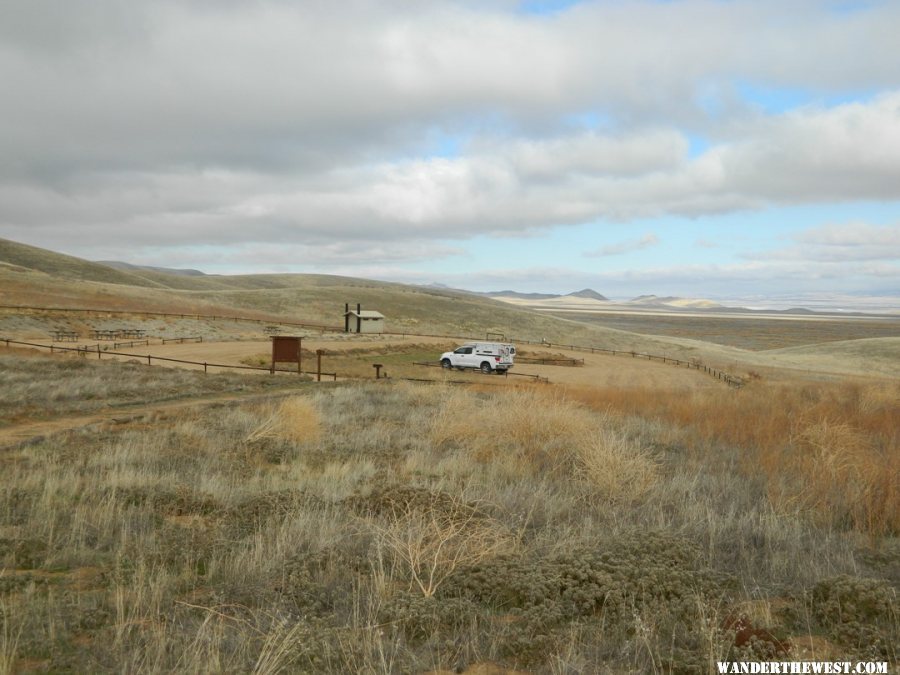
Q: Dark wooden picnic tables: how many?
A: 4